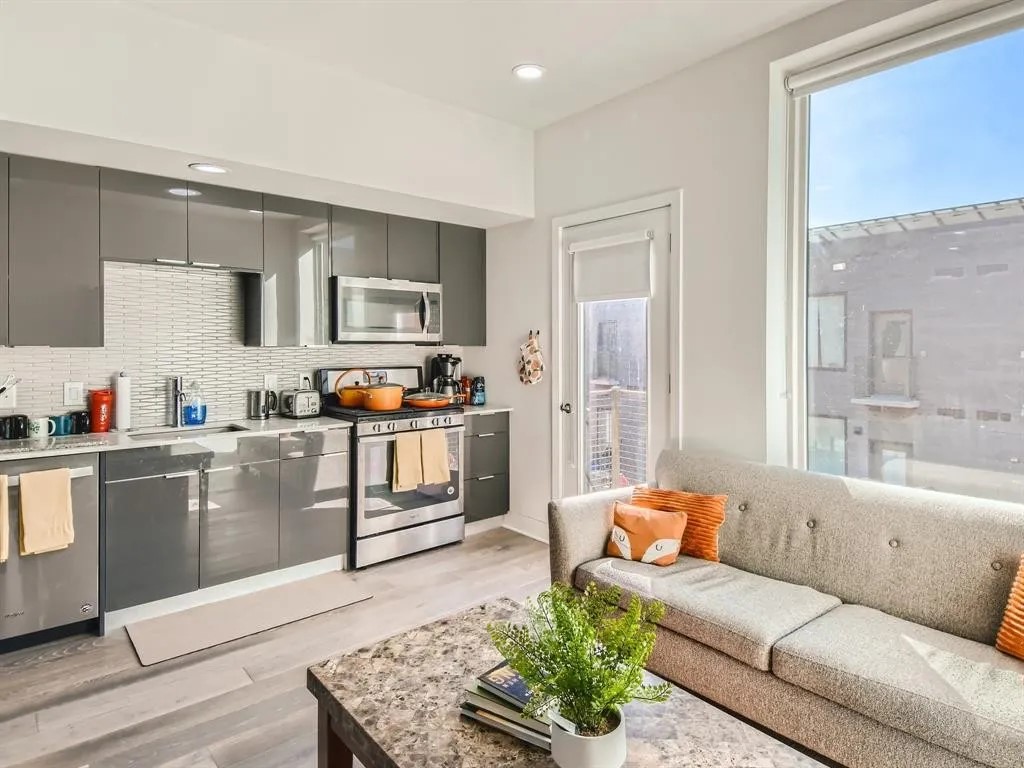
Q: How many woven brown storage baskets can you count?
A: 0